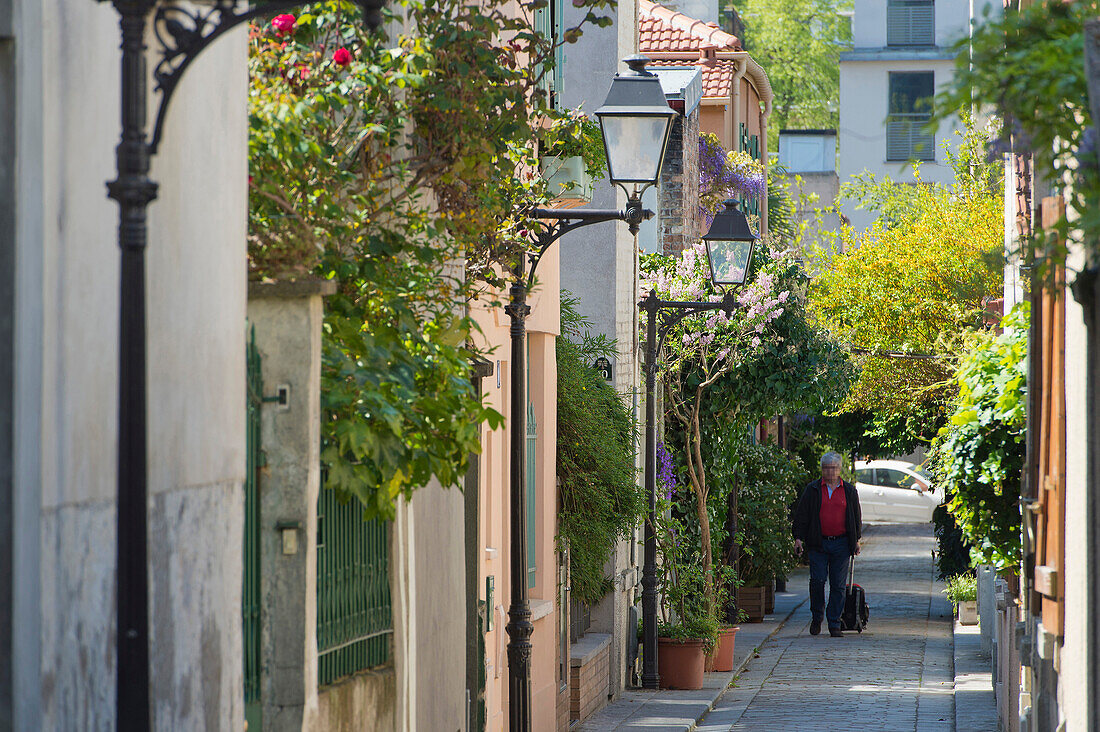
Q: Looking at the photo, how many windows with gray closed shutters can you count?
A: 2